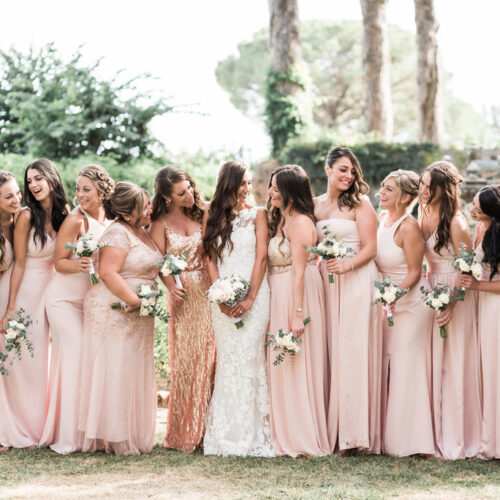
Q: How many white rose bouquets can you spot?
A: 10